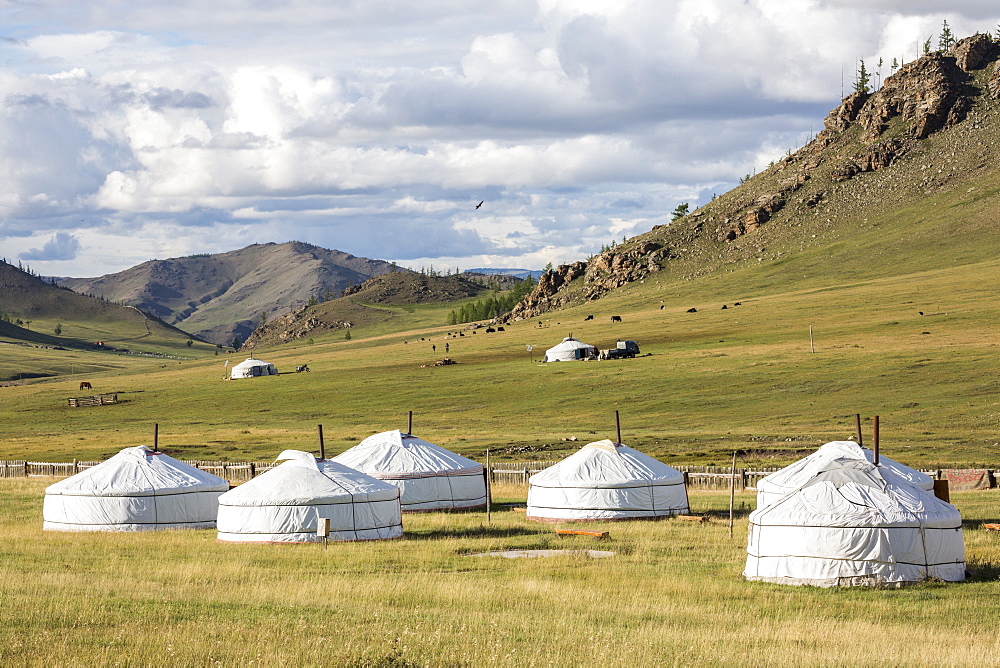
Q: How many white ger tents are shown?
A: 8